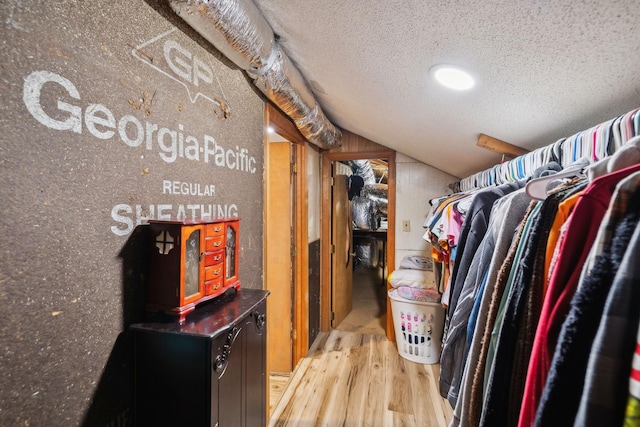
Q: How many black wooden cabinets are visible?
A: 1